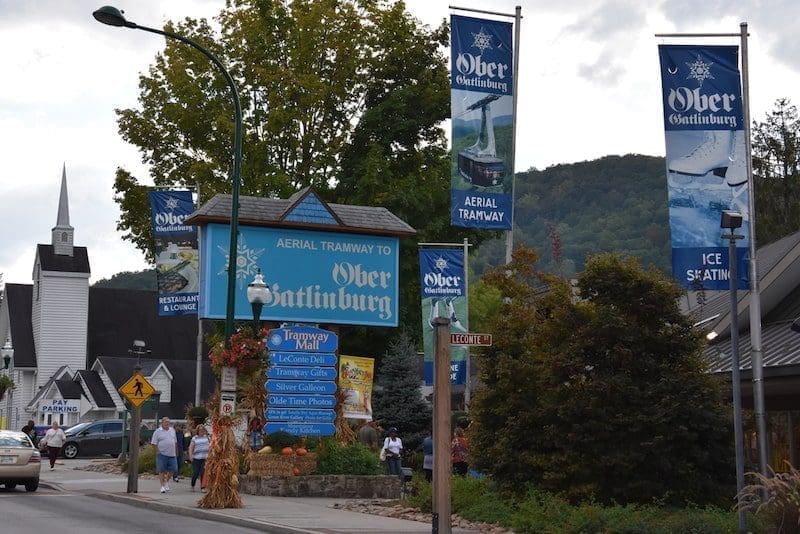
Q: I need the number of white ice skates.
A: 2